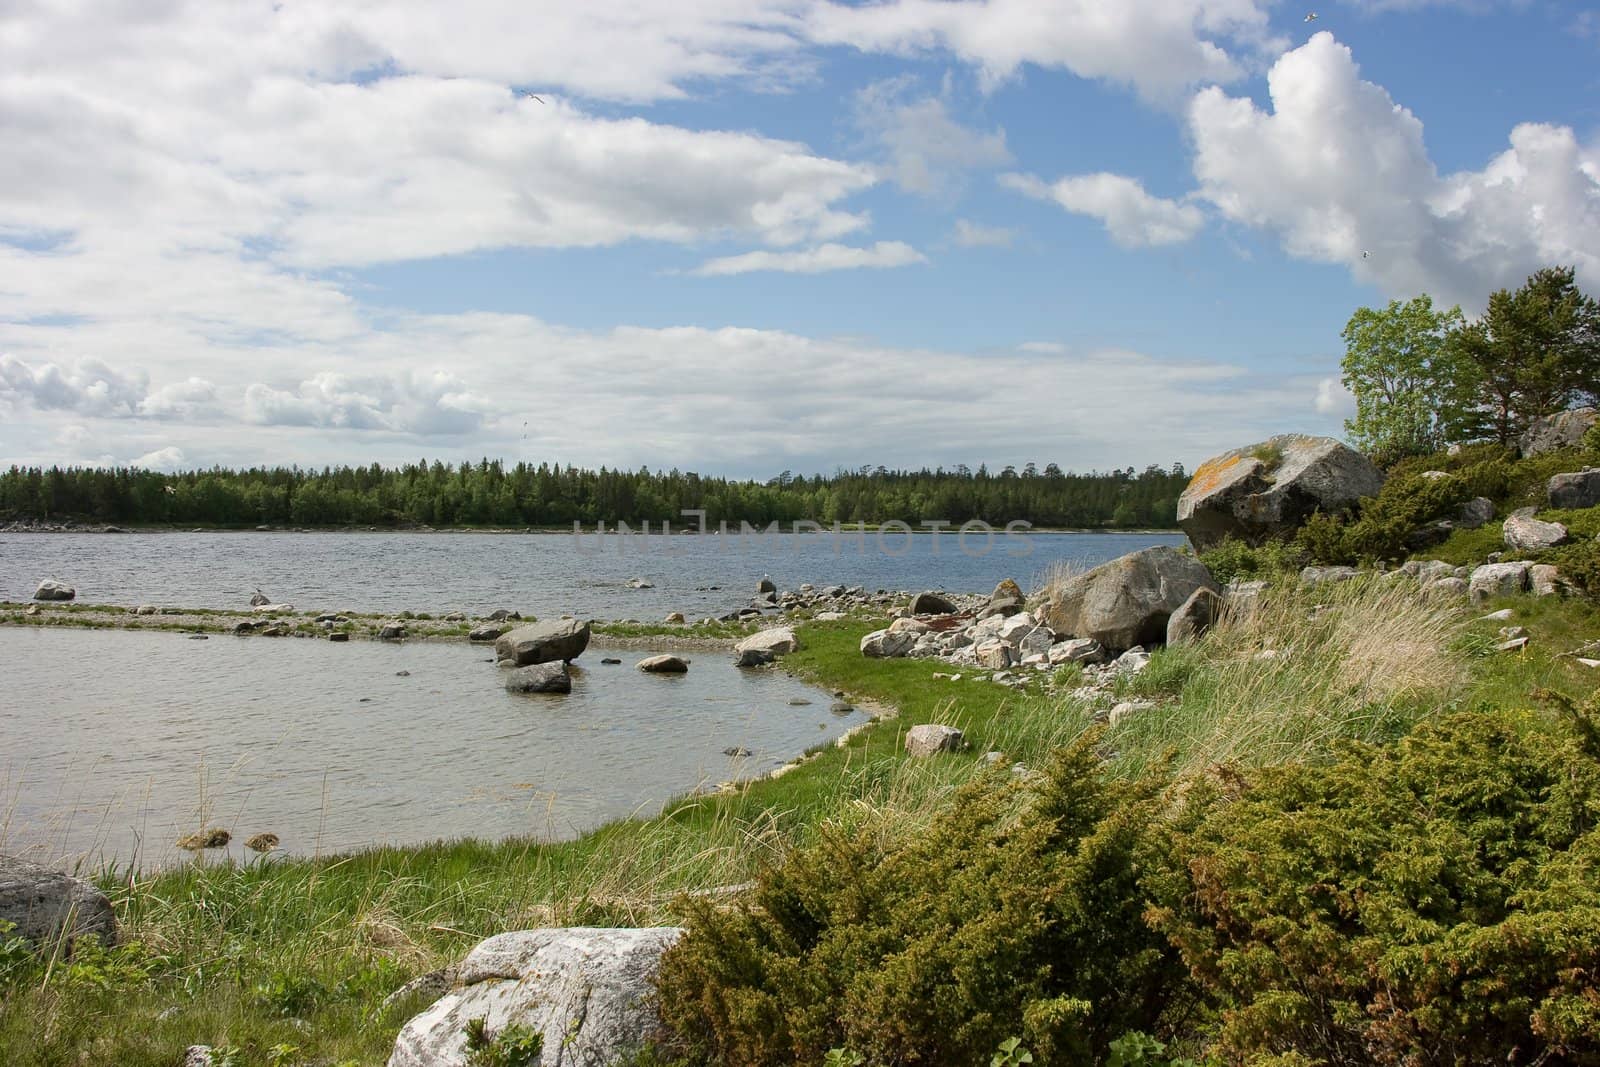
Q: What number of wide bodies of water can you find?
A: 2